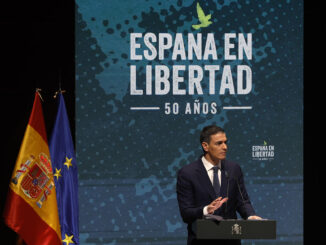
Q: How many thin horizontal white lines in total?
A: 2